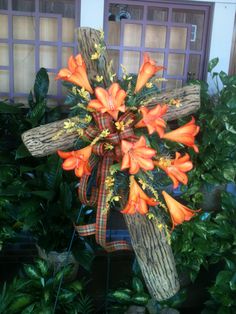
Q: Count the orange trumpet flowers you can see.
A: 10